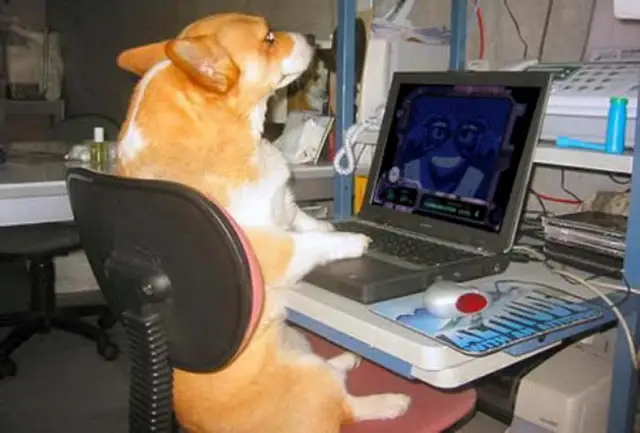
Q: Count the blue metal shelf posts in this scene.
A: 3